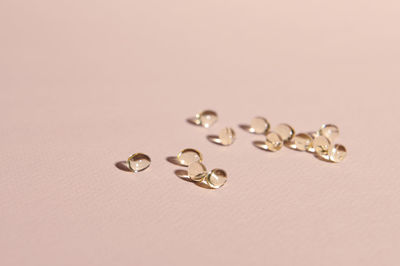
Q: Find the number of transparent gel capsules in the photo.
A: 13